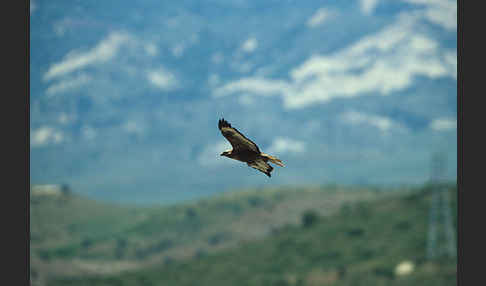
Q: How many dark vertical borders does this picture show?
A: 2